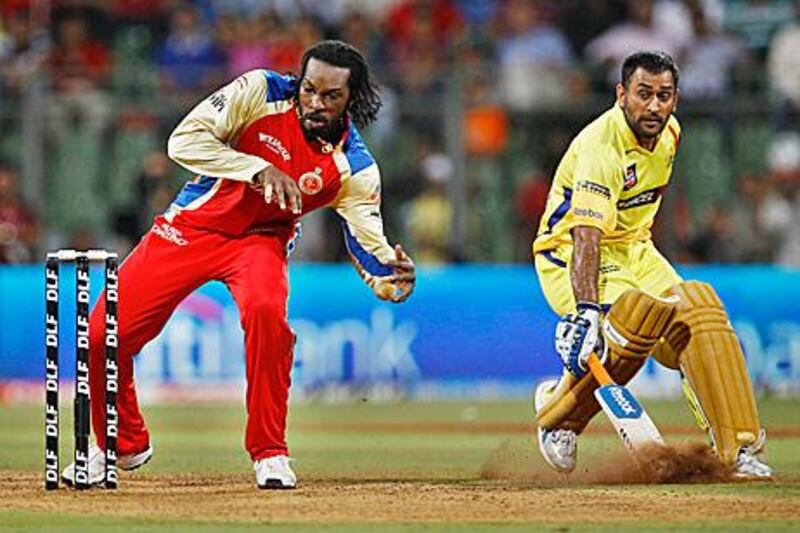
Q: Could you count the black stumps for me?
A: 3